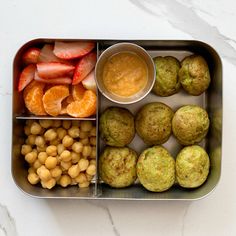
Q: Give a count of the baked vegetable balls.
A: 8